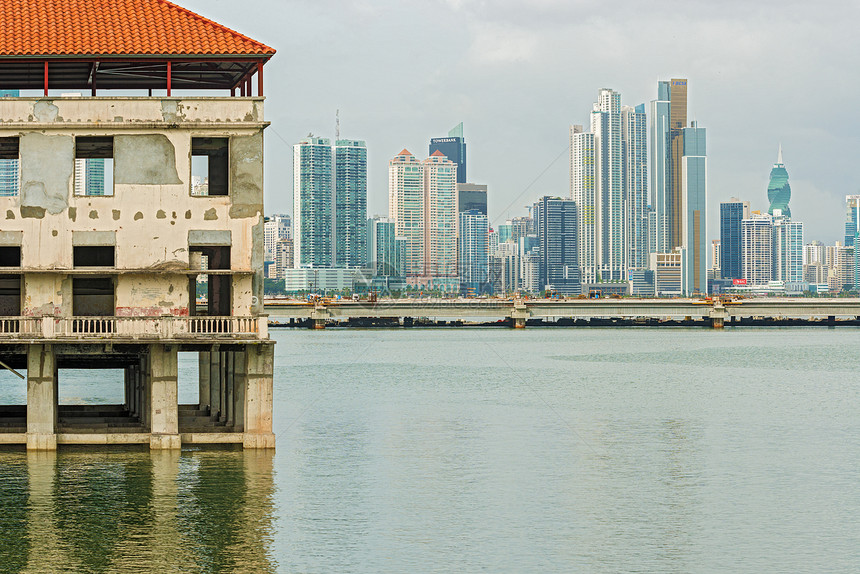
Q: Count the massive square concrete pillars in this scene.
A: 3